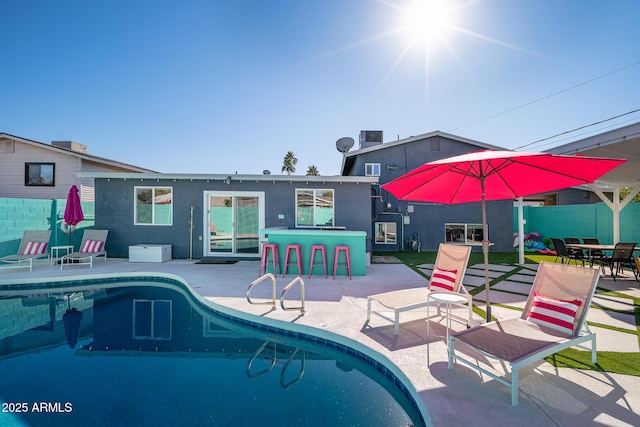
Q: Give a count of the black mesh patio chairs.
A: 4